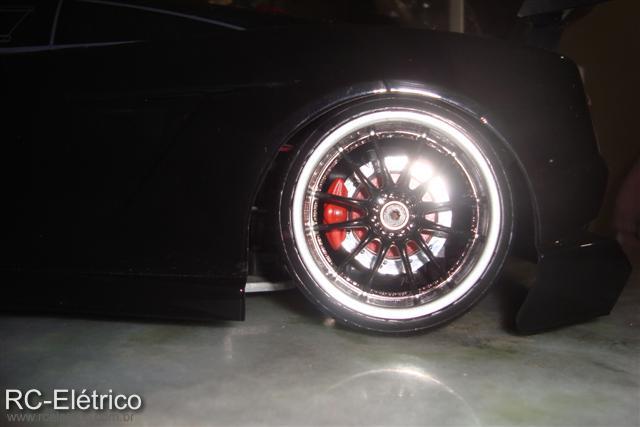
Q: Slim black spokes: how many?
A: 12